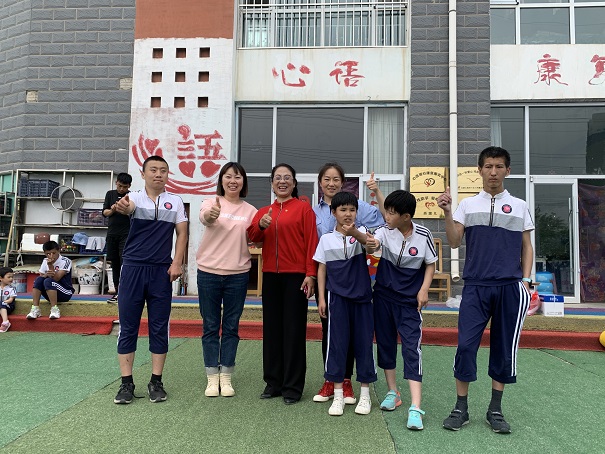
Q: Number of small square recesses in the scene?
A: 9